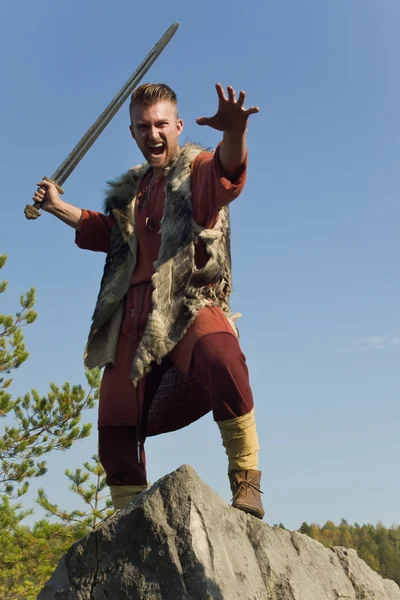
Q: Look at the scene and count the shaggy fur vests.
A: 1